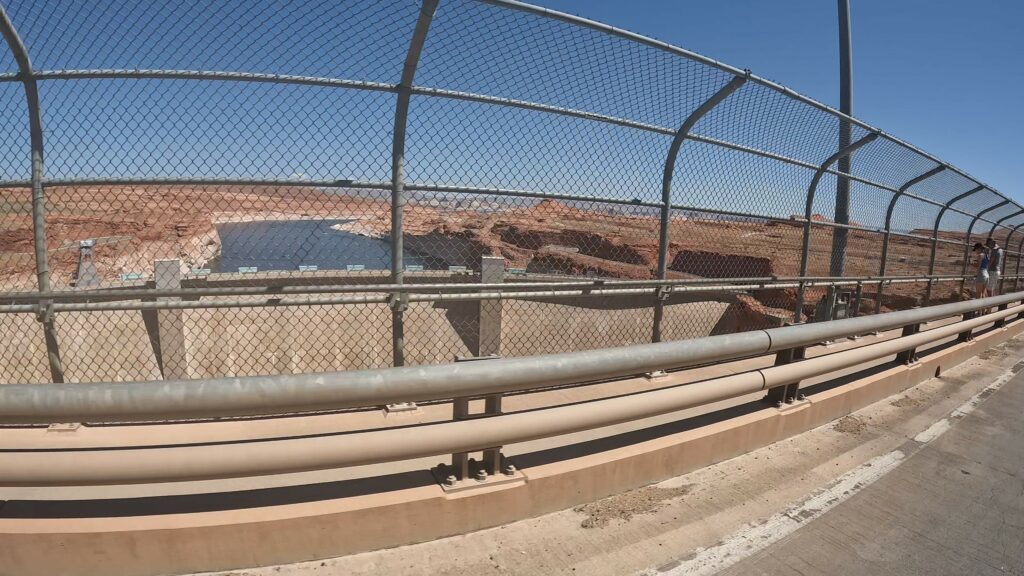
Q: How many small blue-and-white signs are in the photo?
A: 8